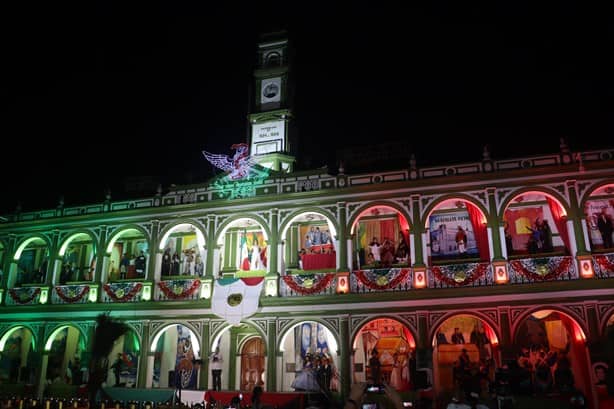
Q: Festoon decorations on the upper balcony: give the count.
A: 9